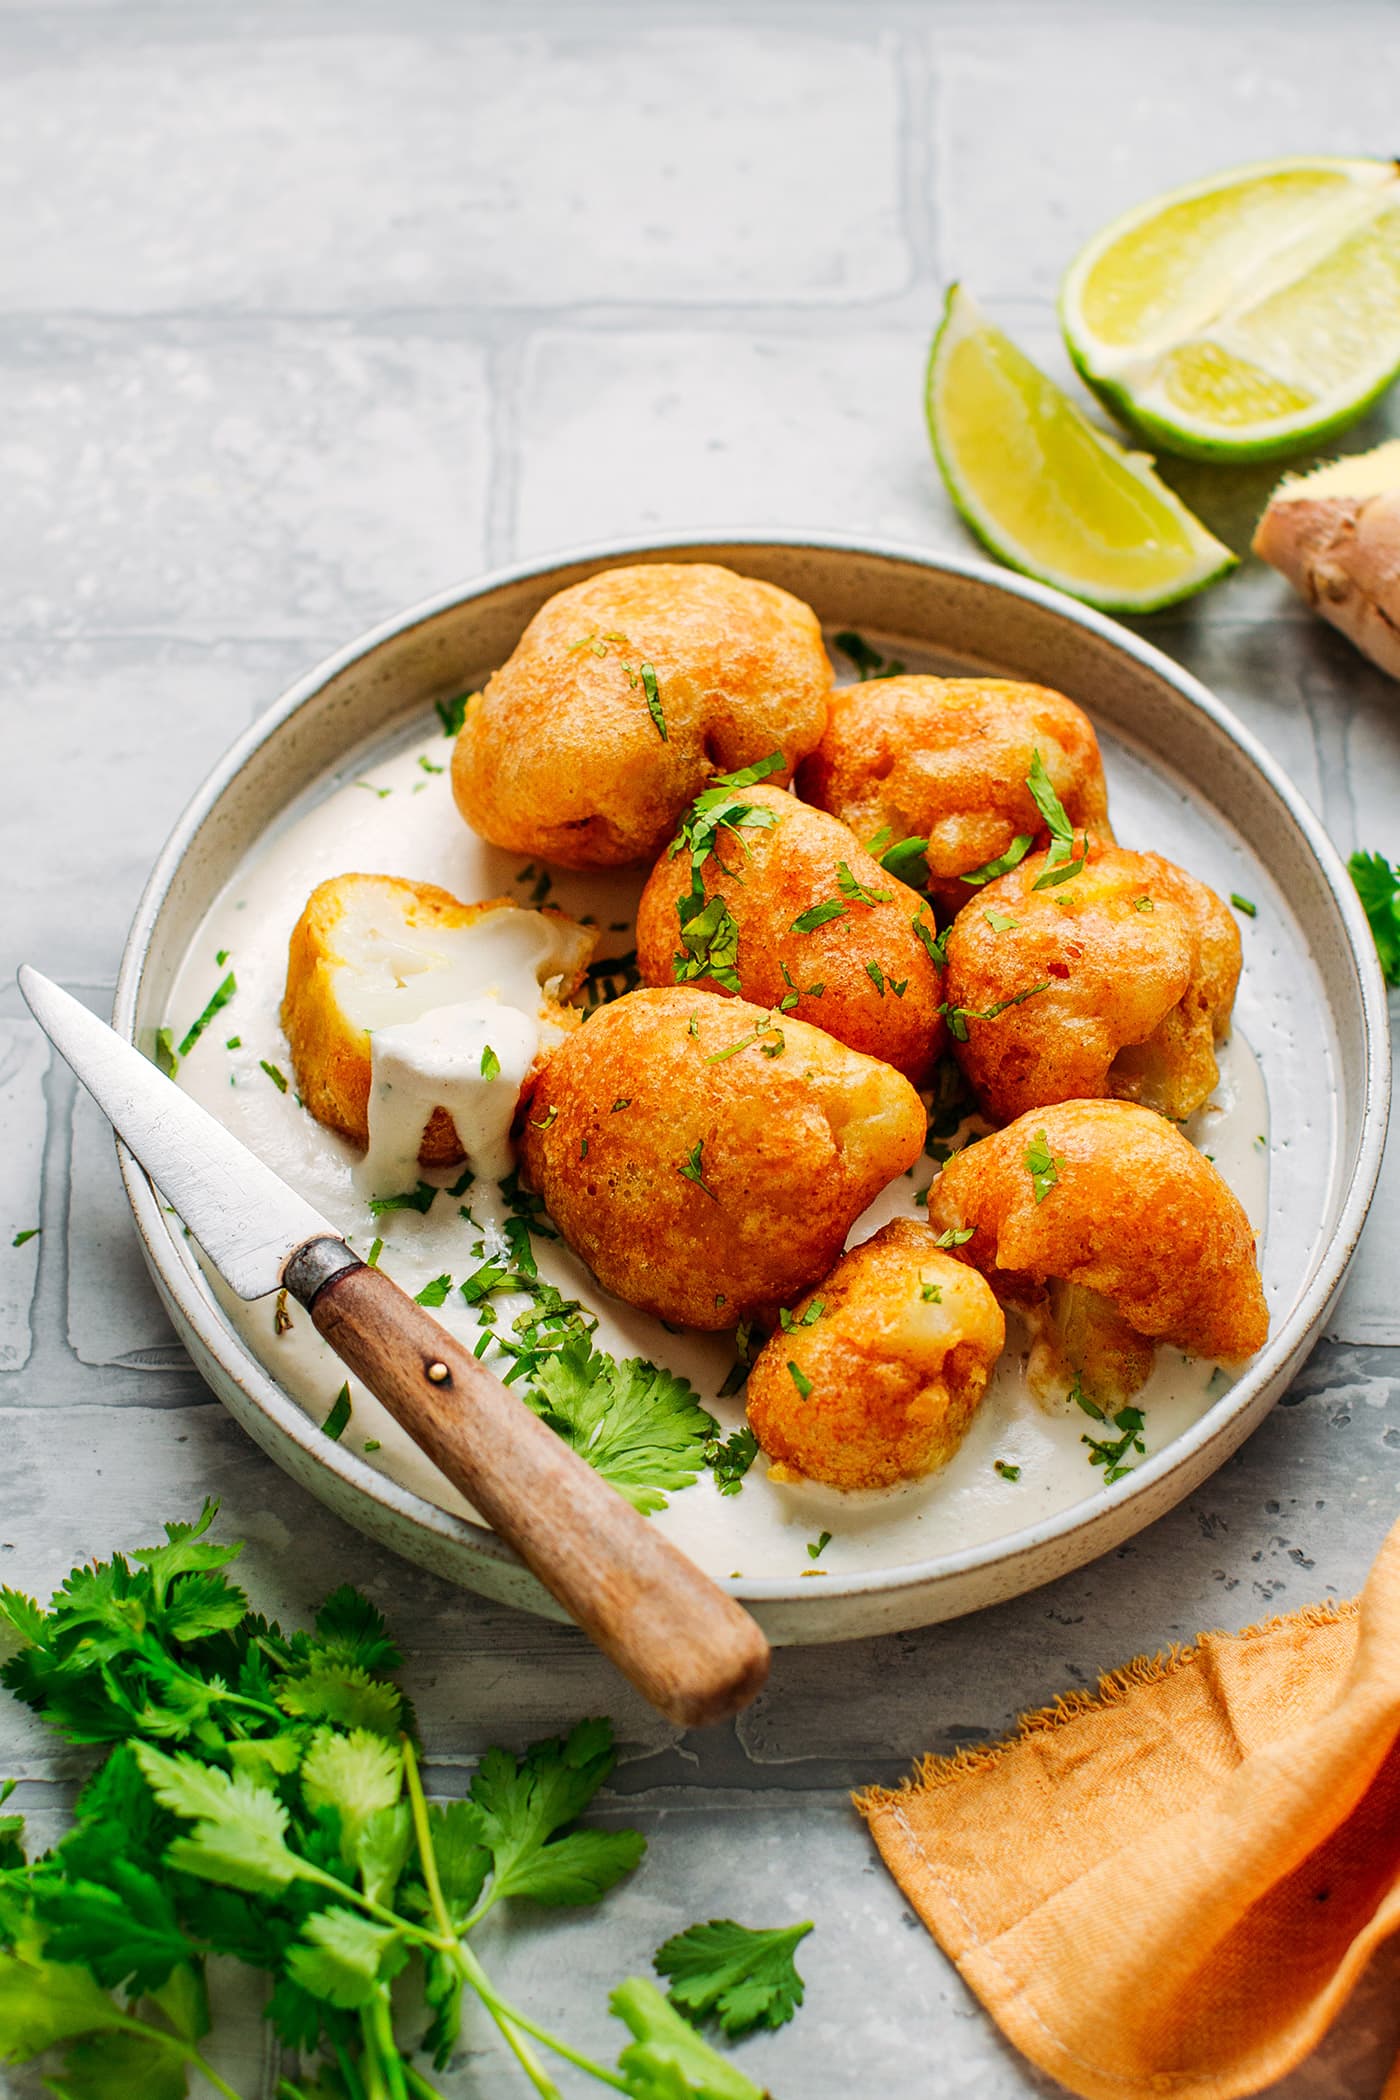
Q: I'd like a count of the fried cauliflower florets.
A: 8